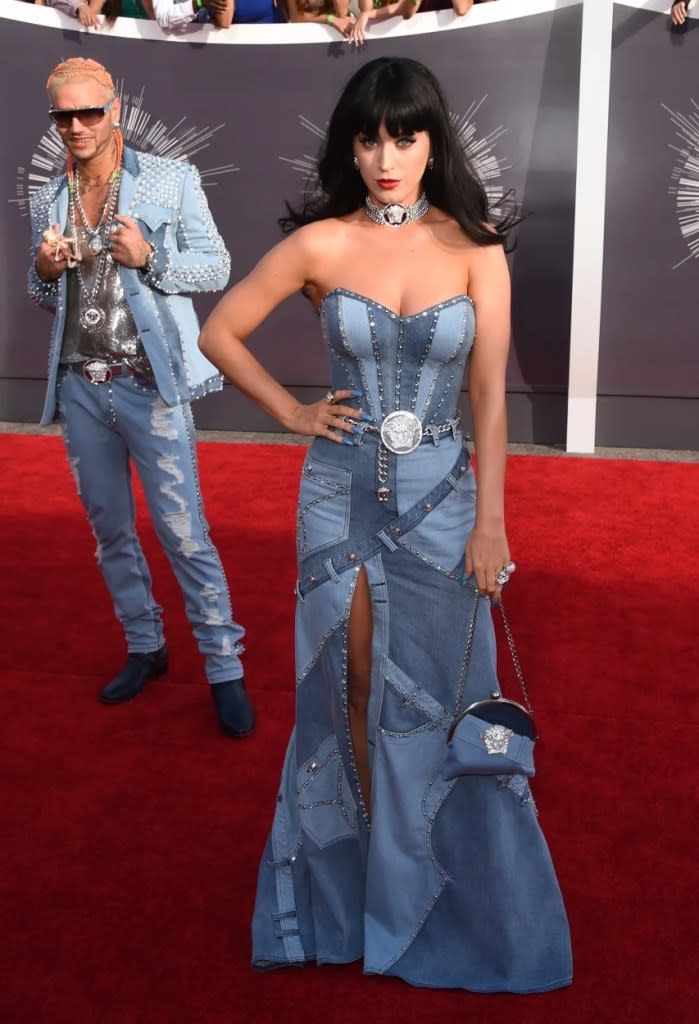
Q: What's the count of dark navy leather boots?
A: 2